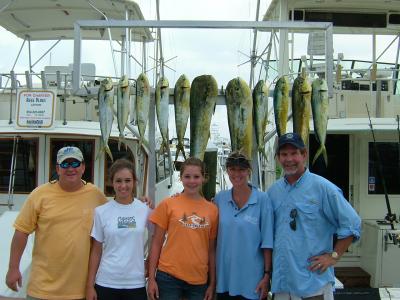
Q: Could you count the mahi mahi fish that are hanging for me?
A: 11